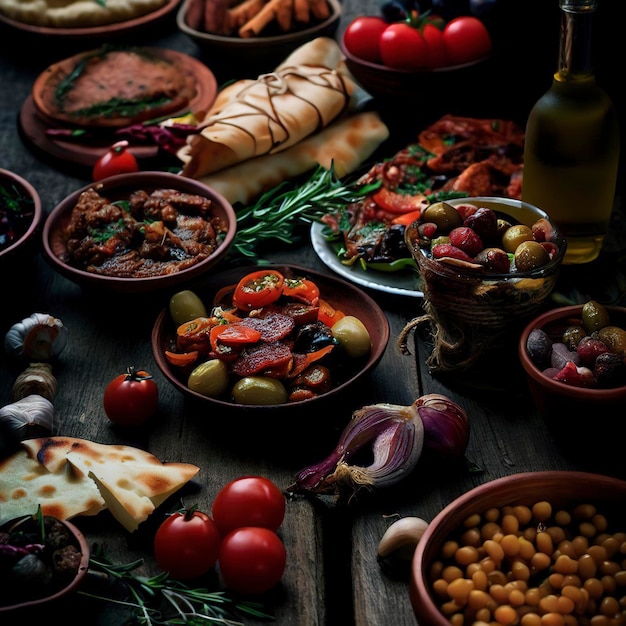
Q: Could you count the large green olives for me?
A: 4